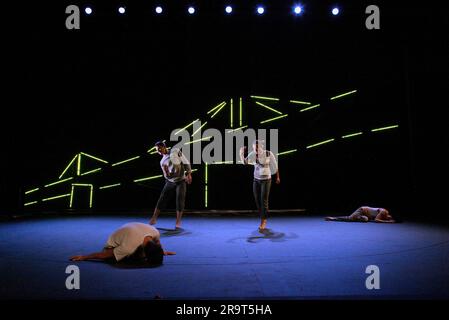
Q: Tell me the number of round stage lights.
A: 8